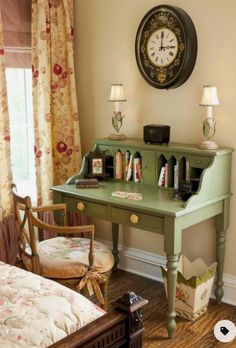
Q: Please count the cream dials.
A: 1